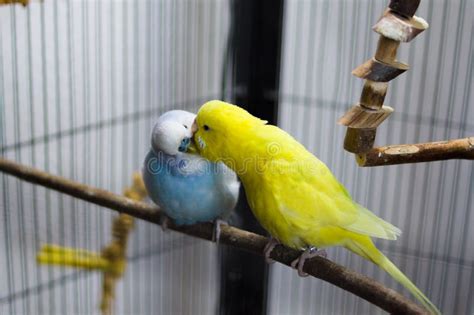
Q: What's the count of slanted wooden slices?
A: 3